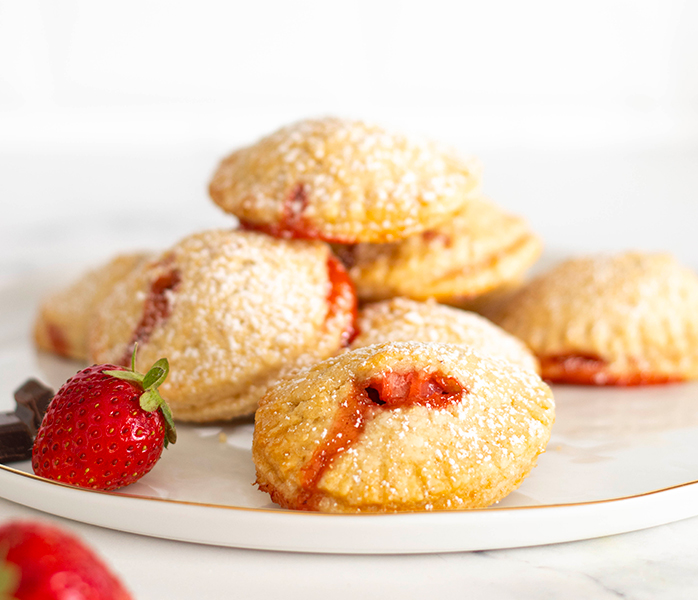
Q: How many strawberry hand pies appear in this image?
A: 7